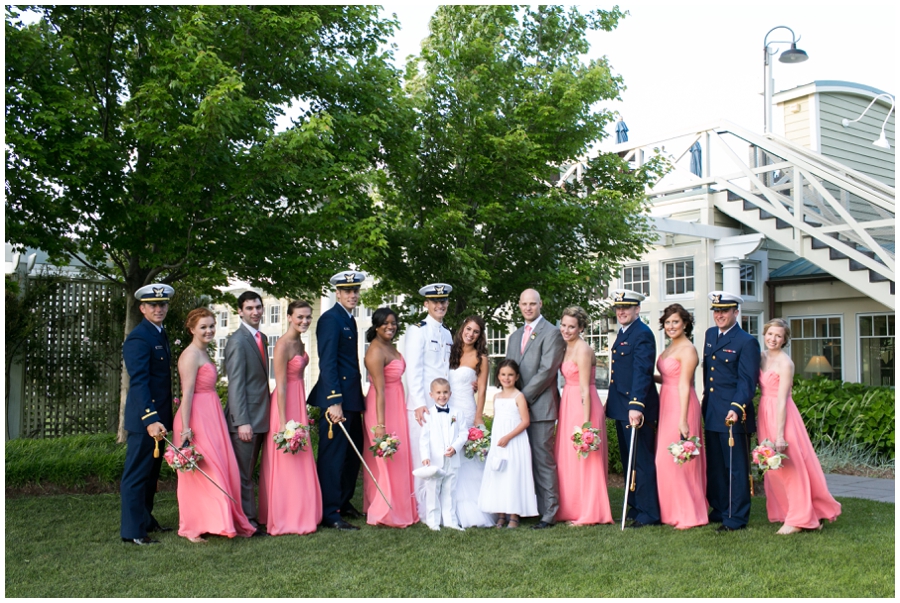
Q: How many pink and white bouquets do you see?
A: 7